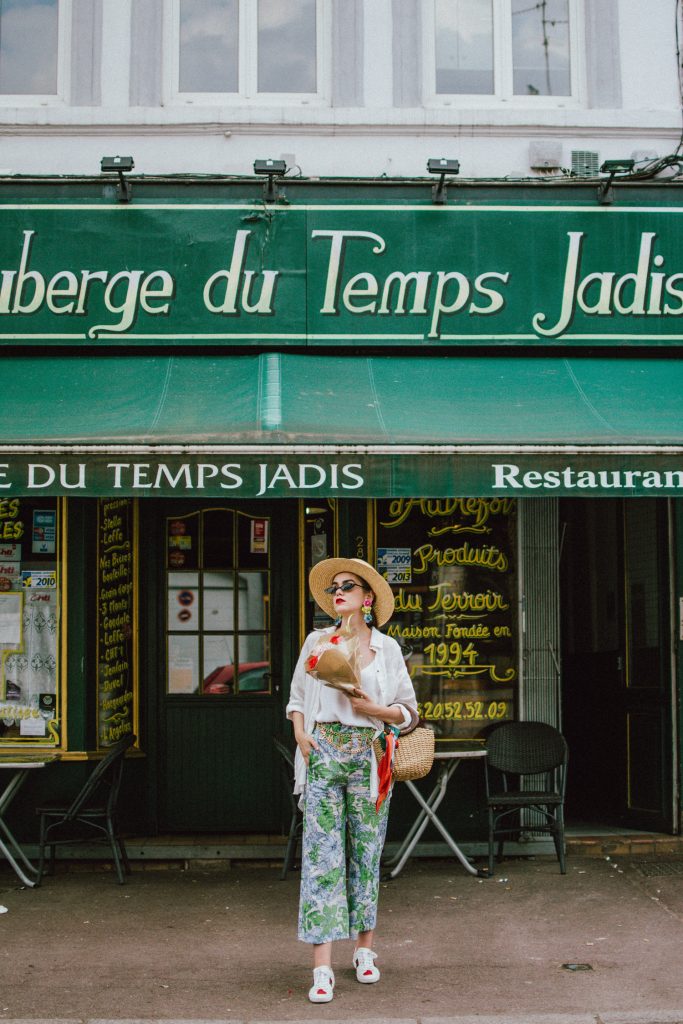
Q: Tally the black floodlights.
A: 4